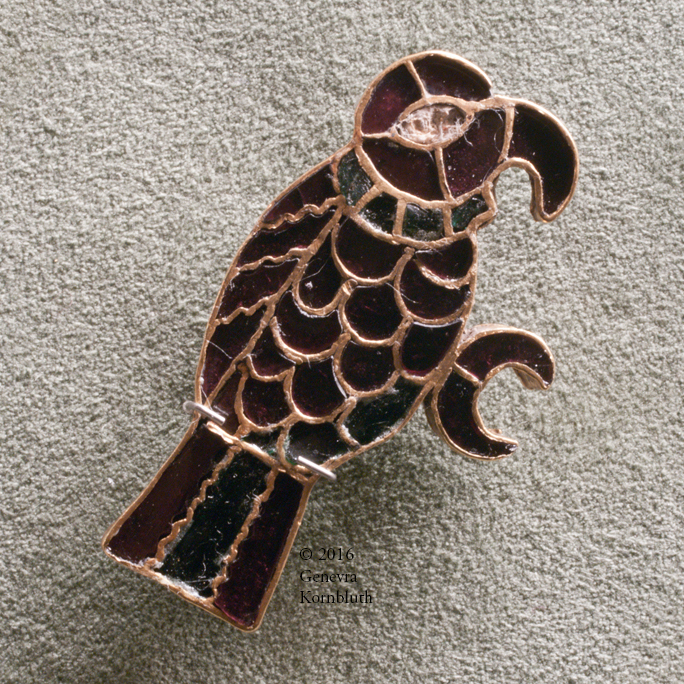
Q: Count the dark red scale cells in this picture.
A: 11